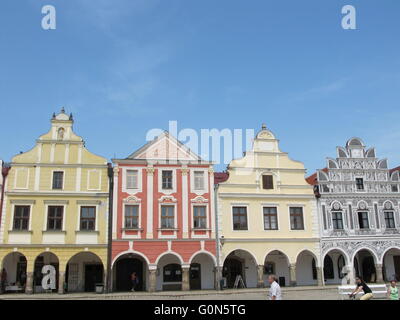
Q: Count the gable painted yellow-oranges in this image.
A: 2